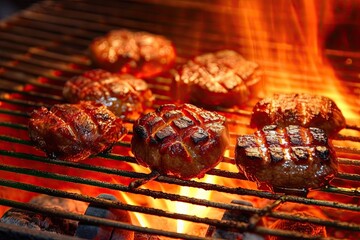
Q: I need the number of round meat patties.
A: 7